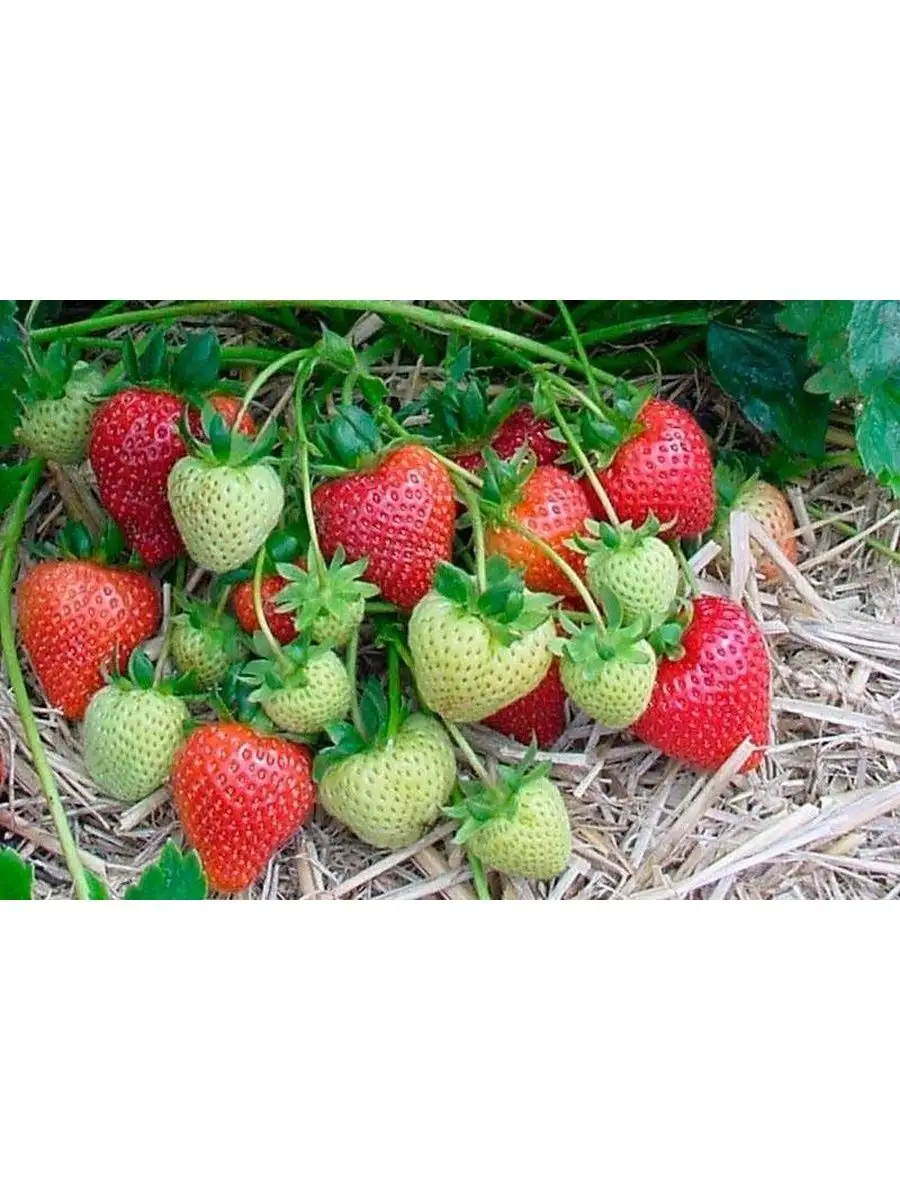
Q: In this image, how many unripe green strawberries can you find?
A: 11